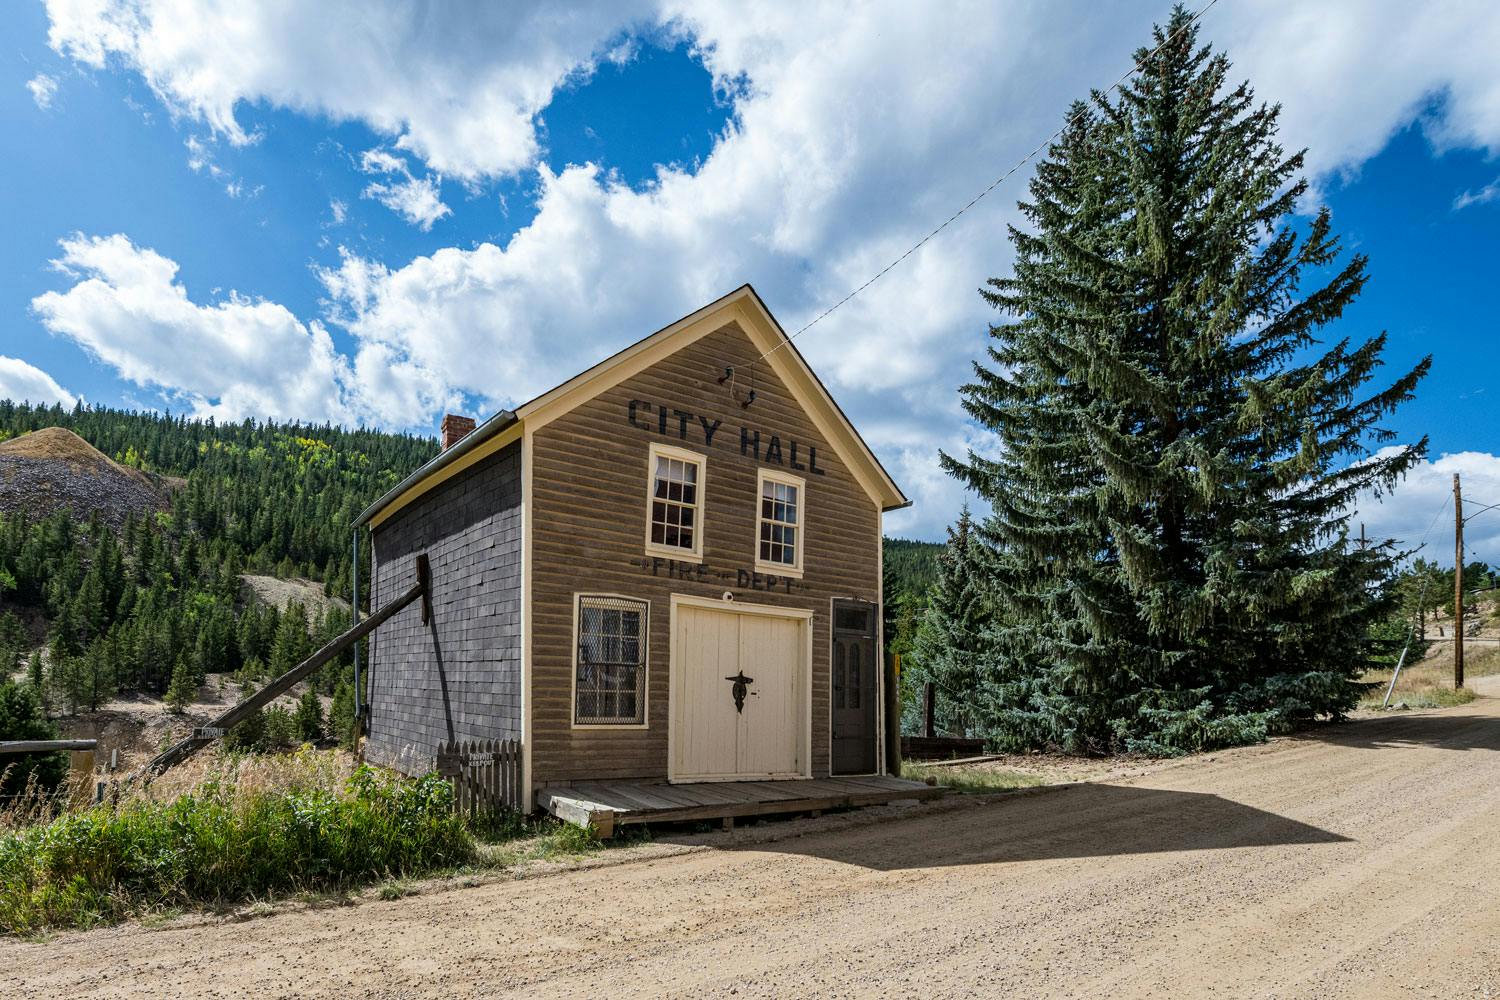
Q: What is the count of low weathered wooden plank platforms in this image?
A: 1